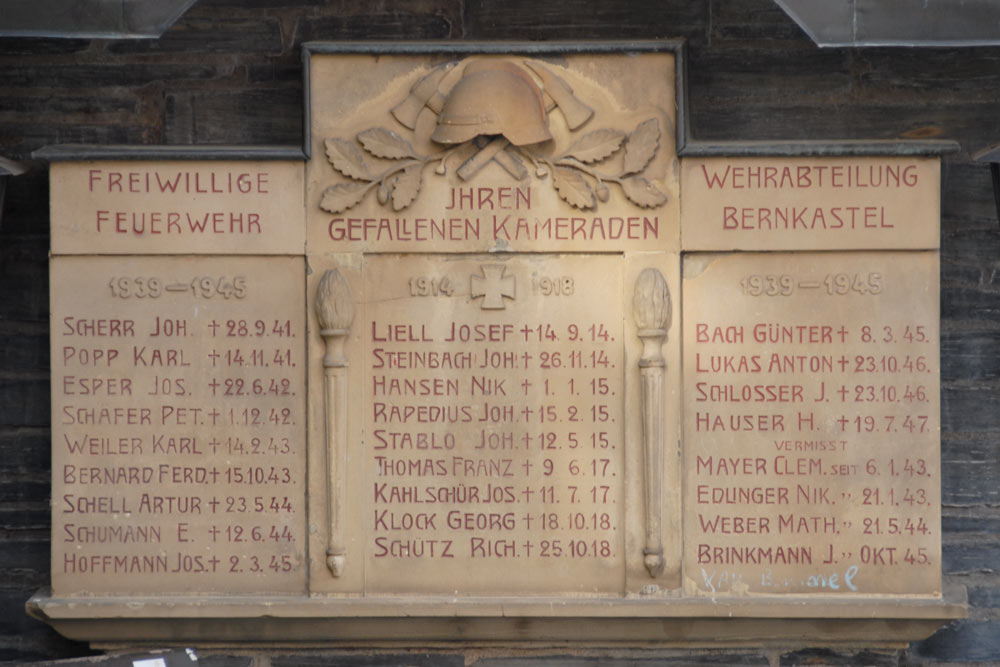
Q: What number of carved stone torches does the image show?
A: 2